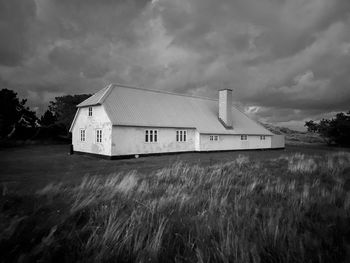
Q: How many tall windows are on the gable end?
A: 2